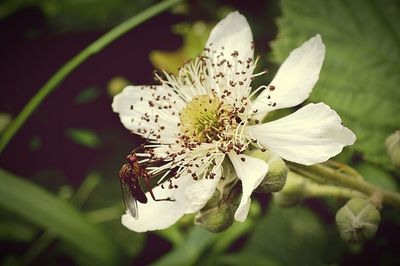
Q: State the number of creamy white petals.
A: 6